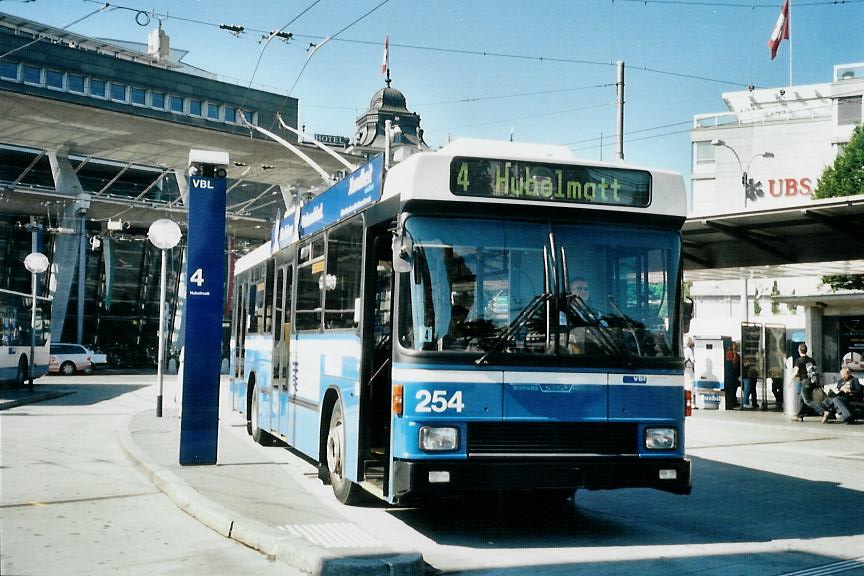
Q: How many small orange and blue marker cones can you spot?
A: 0